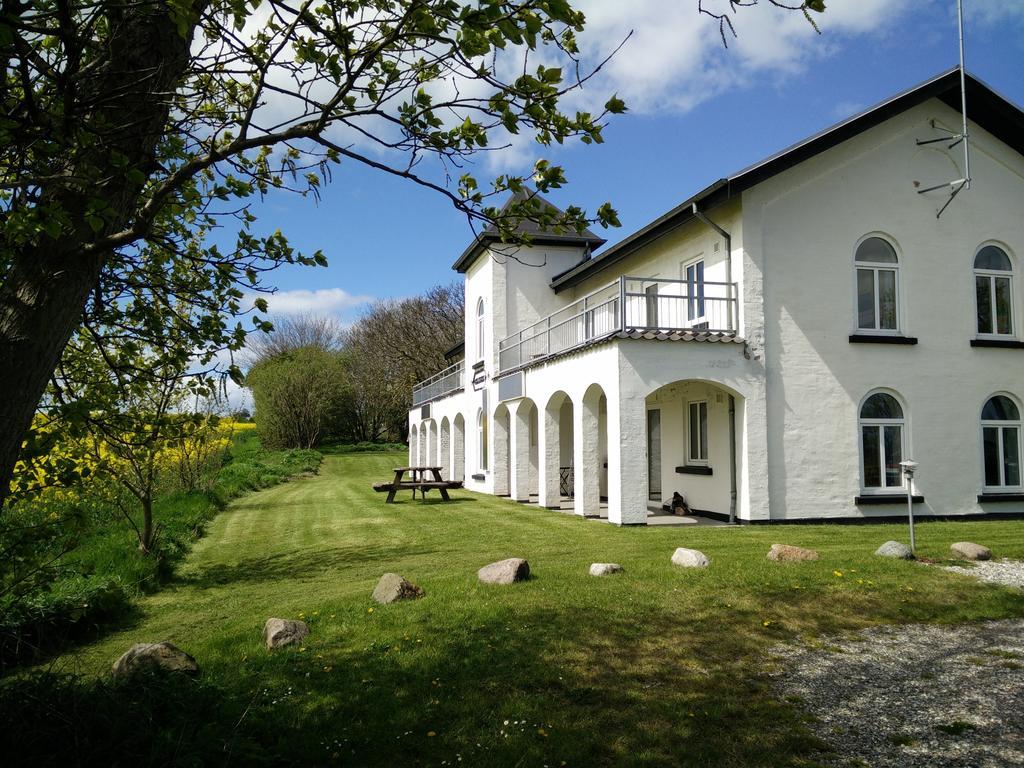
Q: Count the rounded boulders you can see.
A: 9